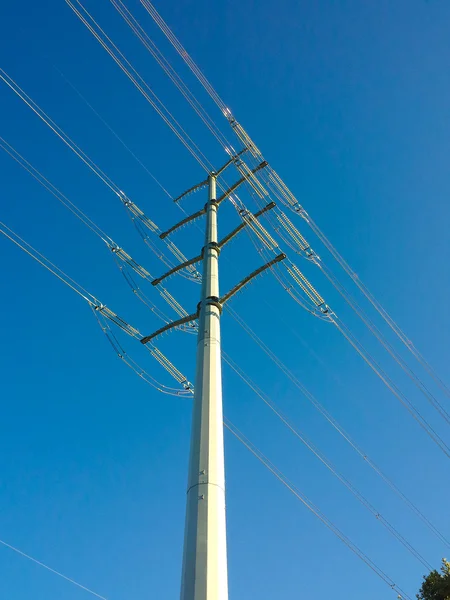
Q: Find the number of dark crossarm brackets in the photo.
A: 8